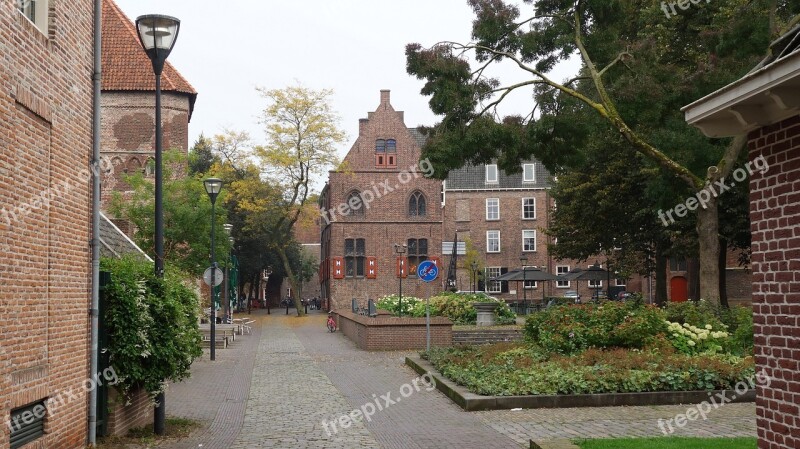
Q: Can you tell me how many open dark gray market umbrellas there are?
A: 4